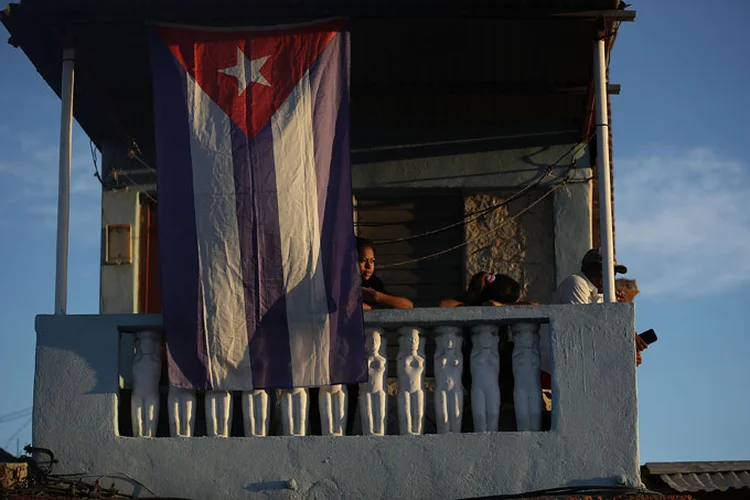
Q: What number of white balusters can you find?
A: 11